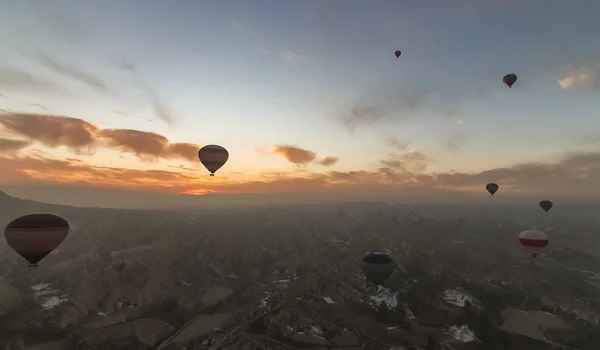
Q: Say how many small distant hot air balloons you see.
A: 4